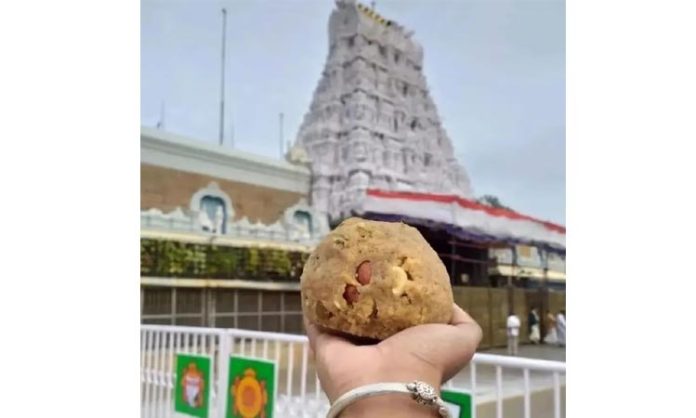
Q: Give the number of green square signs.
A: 3